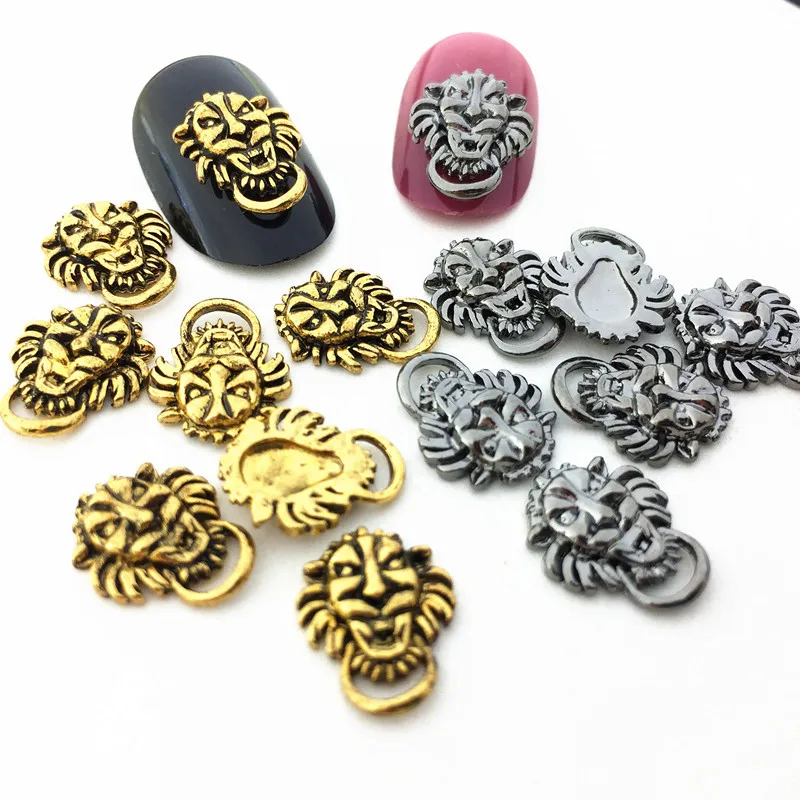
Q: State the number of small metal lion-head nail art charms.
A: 15